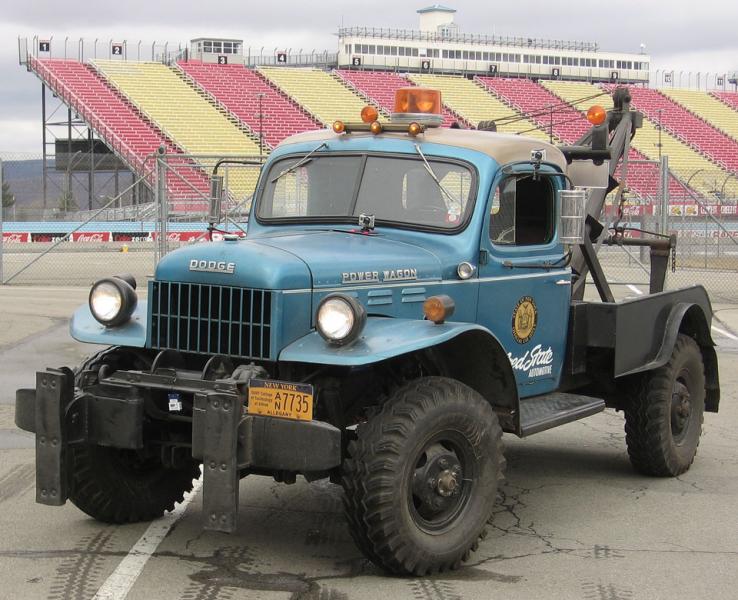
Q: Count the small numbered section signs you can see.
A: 11